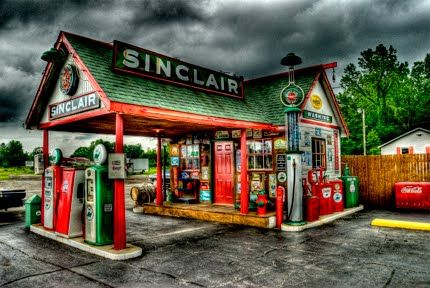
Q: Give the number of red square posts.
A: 4